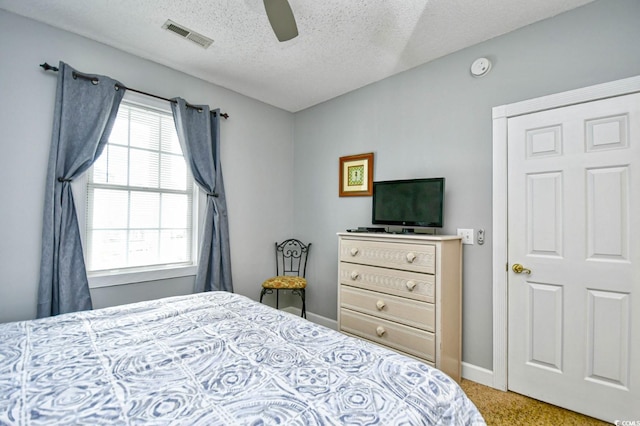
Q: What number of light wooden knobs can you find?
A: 6